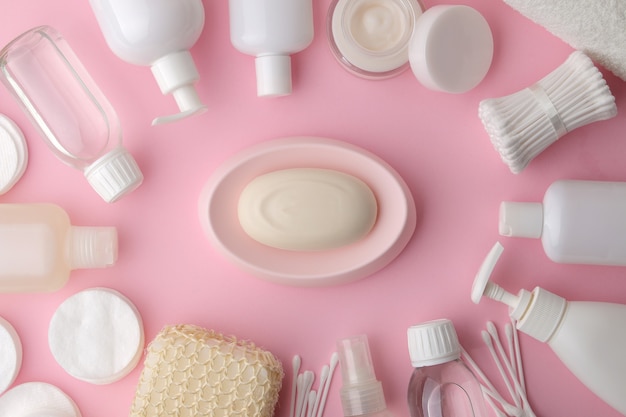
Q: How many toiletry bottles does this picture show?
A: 8